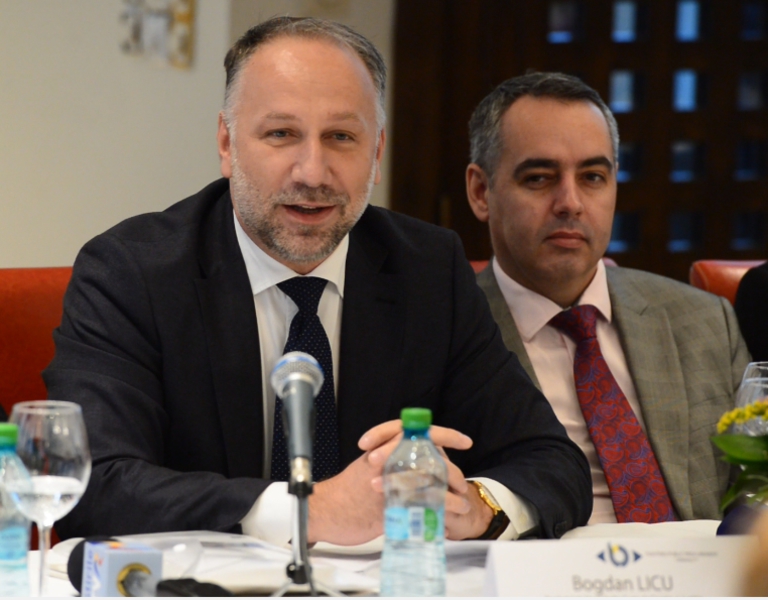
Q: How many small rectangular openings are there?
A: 13